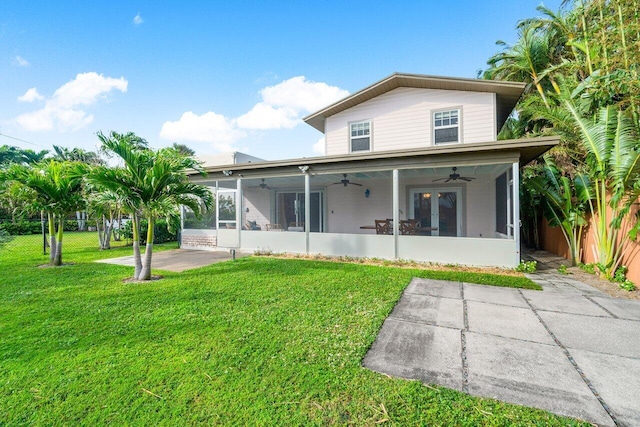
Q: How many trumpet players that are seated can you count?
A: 0